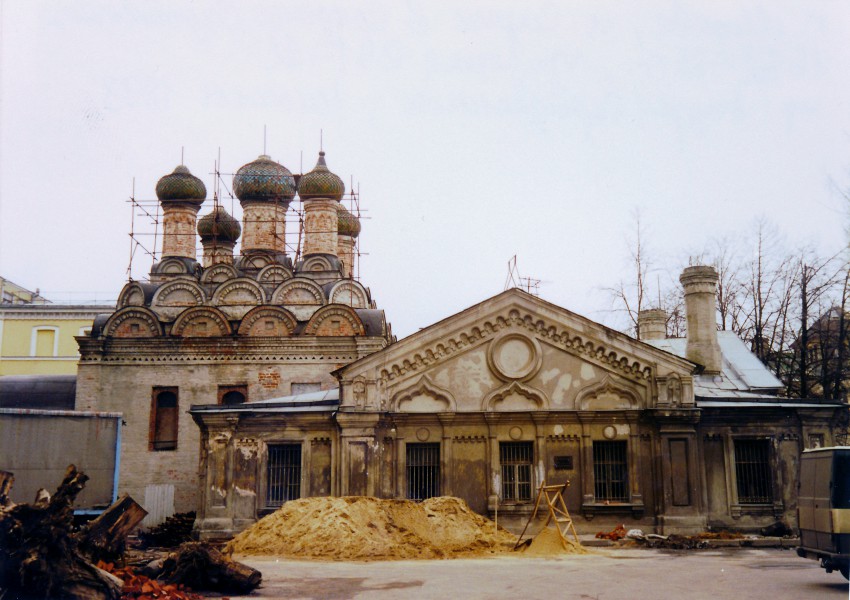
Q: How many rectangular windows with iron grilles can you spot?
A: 5